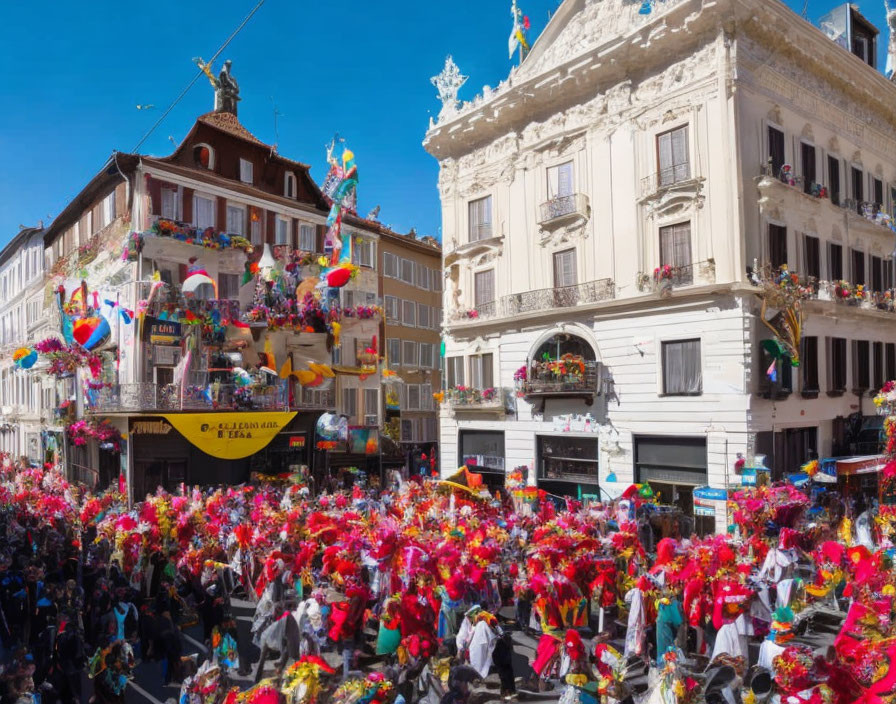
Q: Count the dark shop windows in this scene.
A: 3